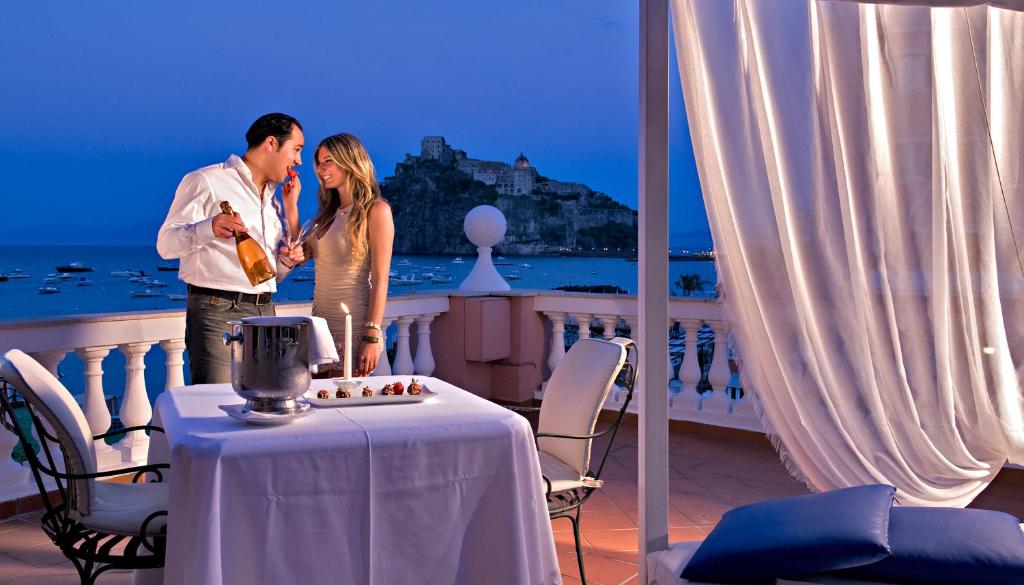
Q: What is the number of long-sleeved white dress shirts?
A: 1